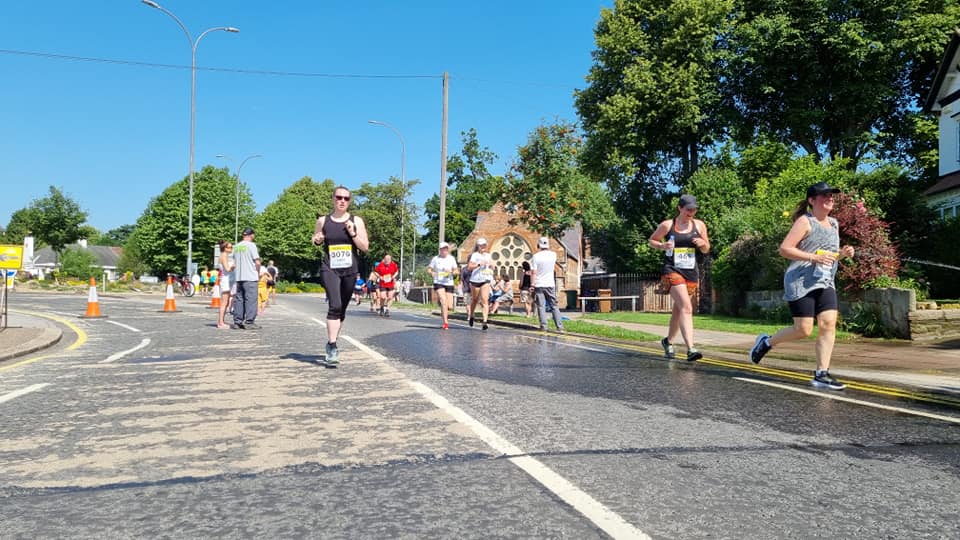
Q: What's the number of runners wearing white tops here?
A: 2